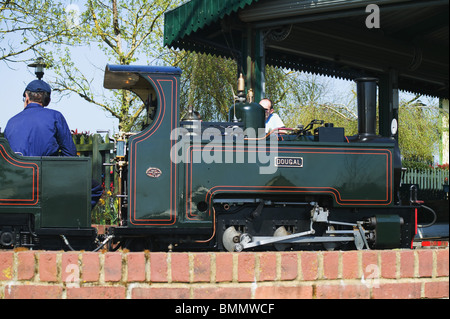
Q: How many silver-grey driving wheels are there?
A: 3